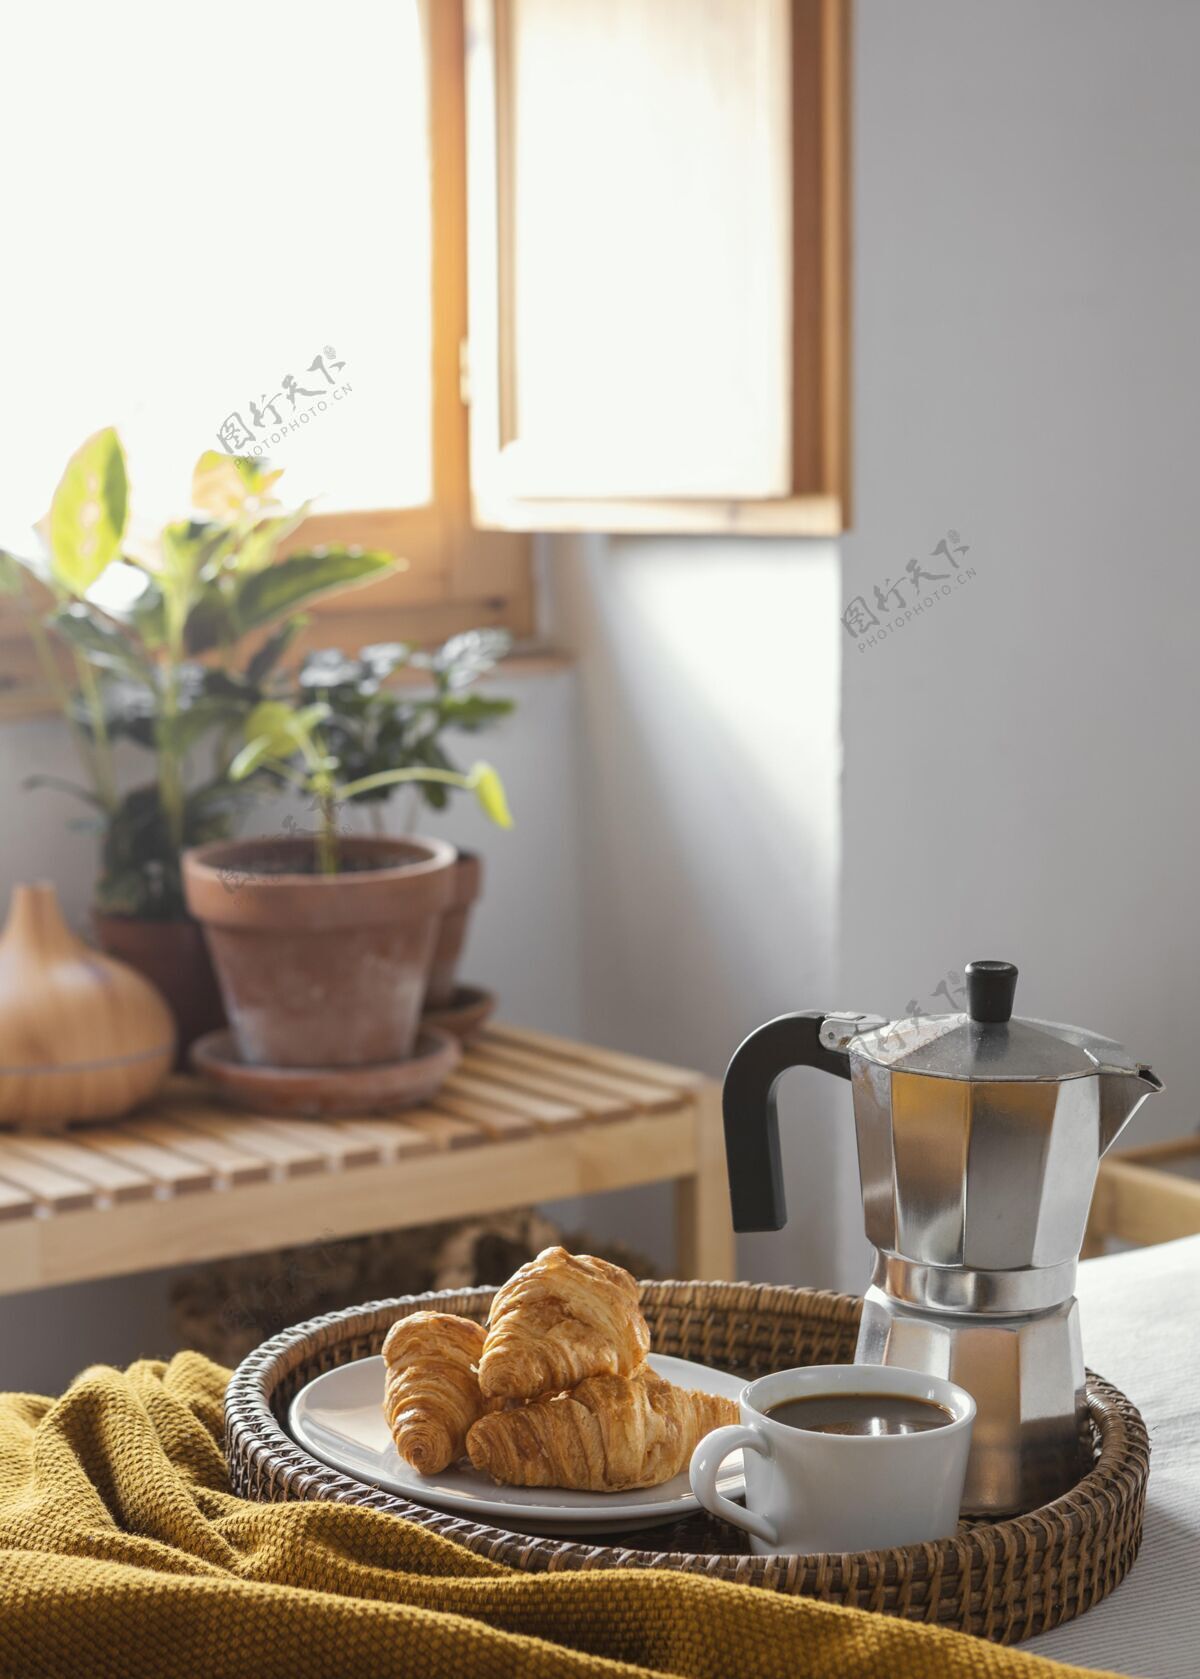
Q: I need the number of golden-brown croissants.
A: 3